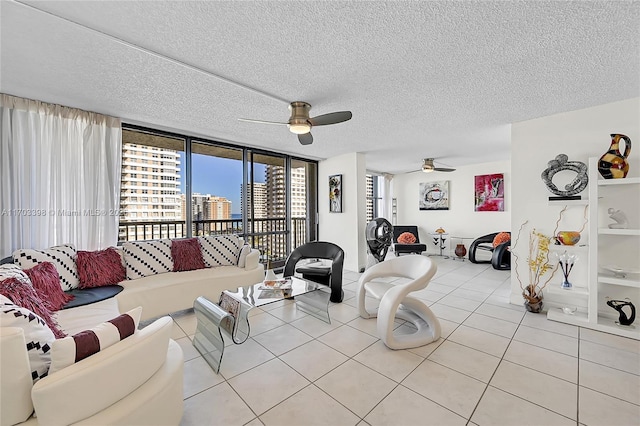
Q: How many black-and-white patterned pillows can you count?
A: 5